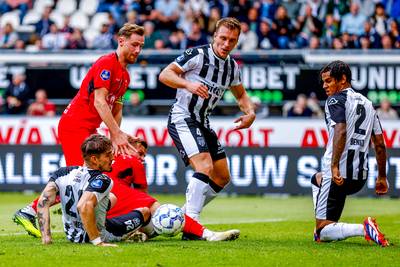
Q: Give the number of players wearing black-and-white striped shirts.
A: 3